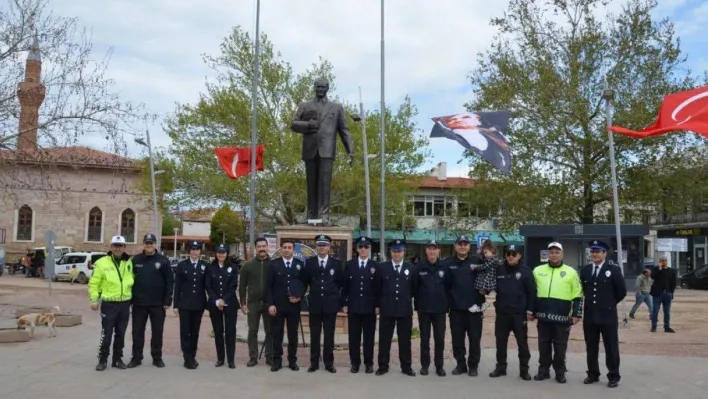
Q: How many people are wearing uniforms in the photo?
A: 13